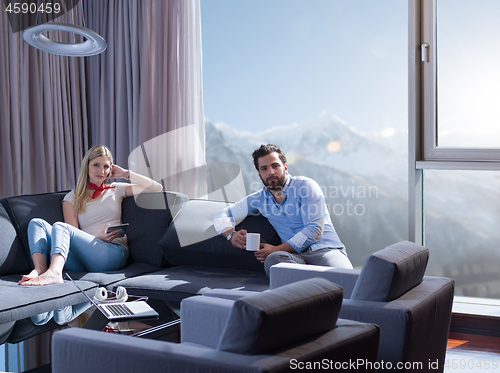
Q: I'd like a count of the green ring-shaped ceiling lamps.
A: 0